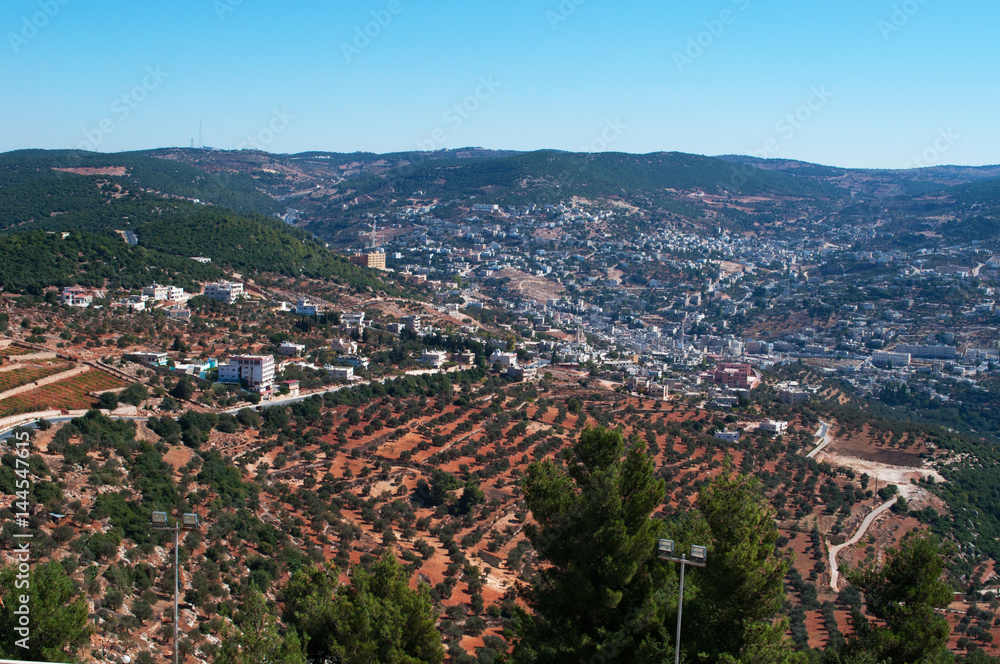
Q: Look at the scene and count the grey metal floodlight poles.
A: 2